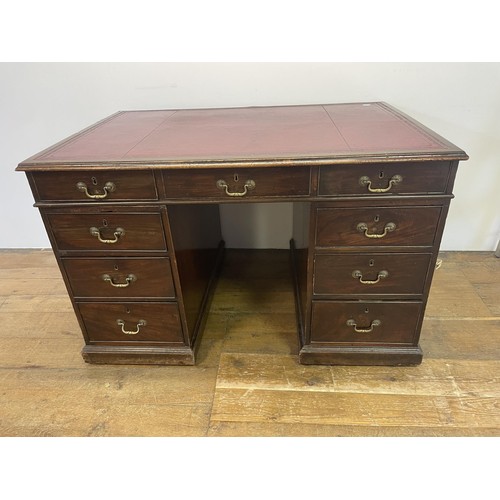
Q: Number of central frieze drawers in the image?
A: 1